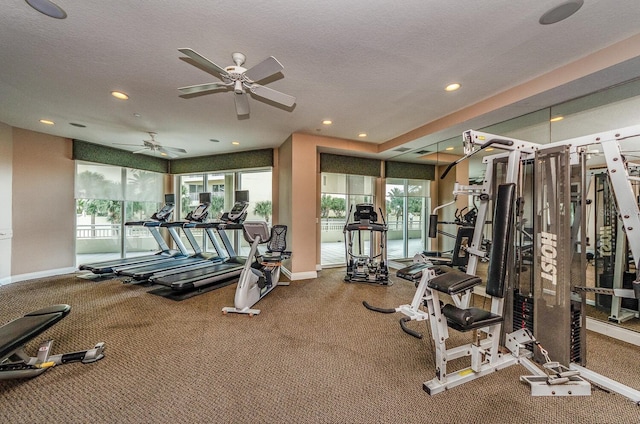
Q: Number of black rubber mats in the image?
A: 3